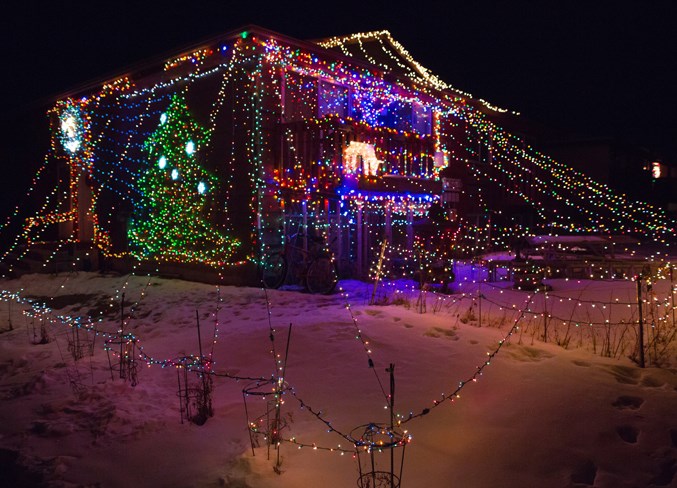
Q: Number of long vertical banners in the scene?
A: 0